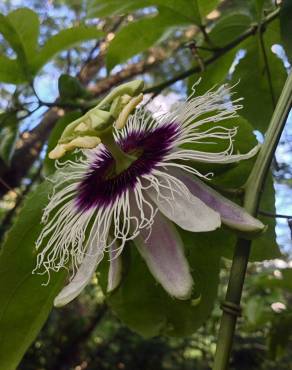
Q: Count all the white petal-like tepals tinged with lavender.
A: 5